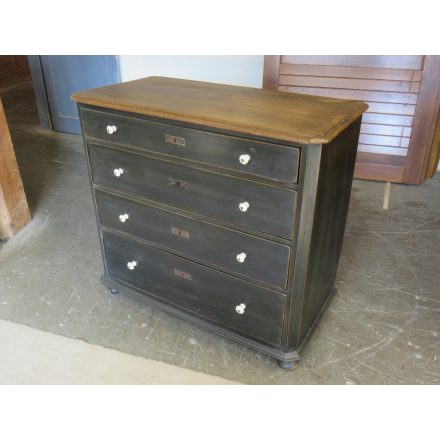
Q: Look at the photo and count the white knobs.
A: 8